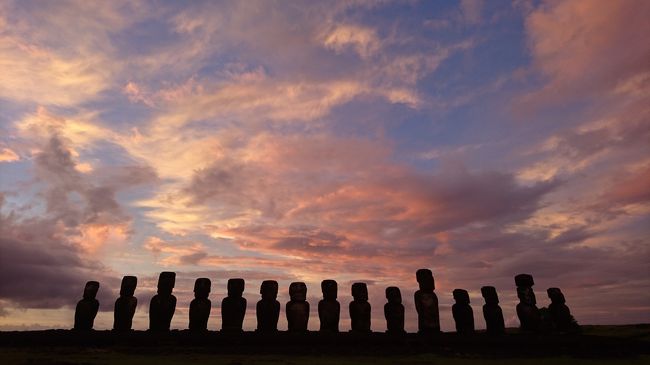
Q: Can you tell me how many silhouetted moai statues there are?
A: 15